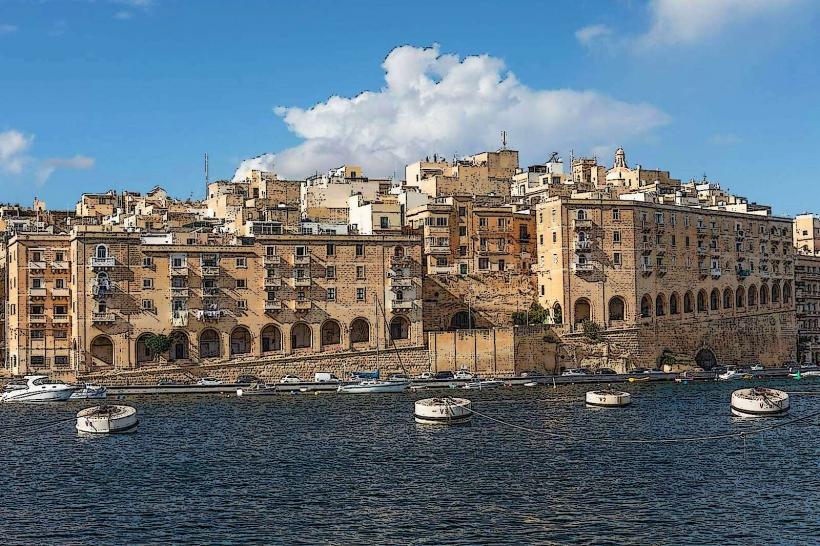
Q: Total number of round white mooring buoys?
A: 4